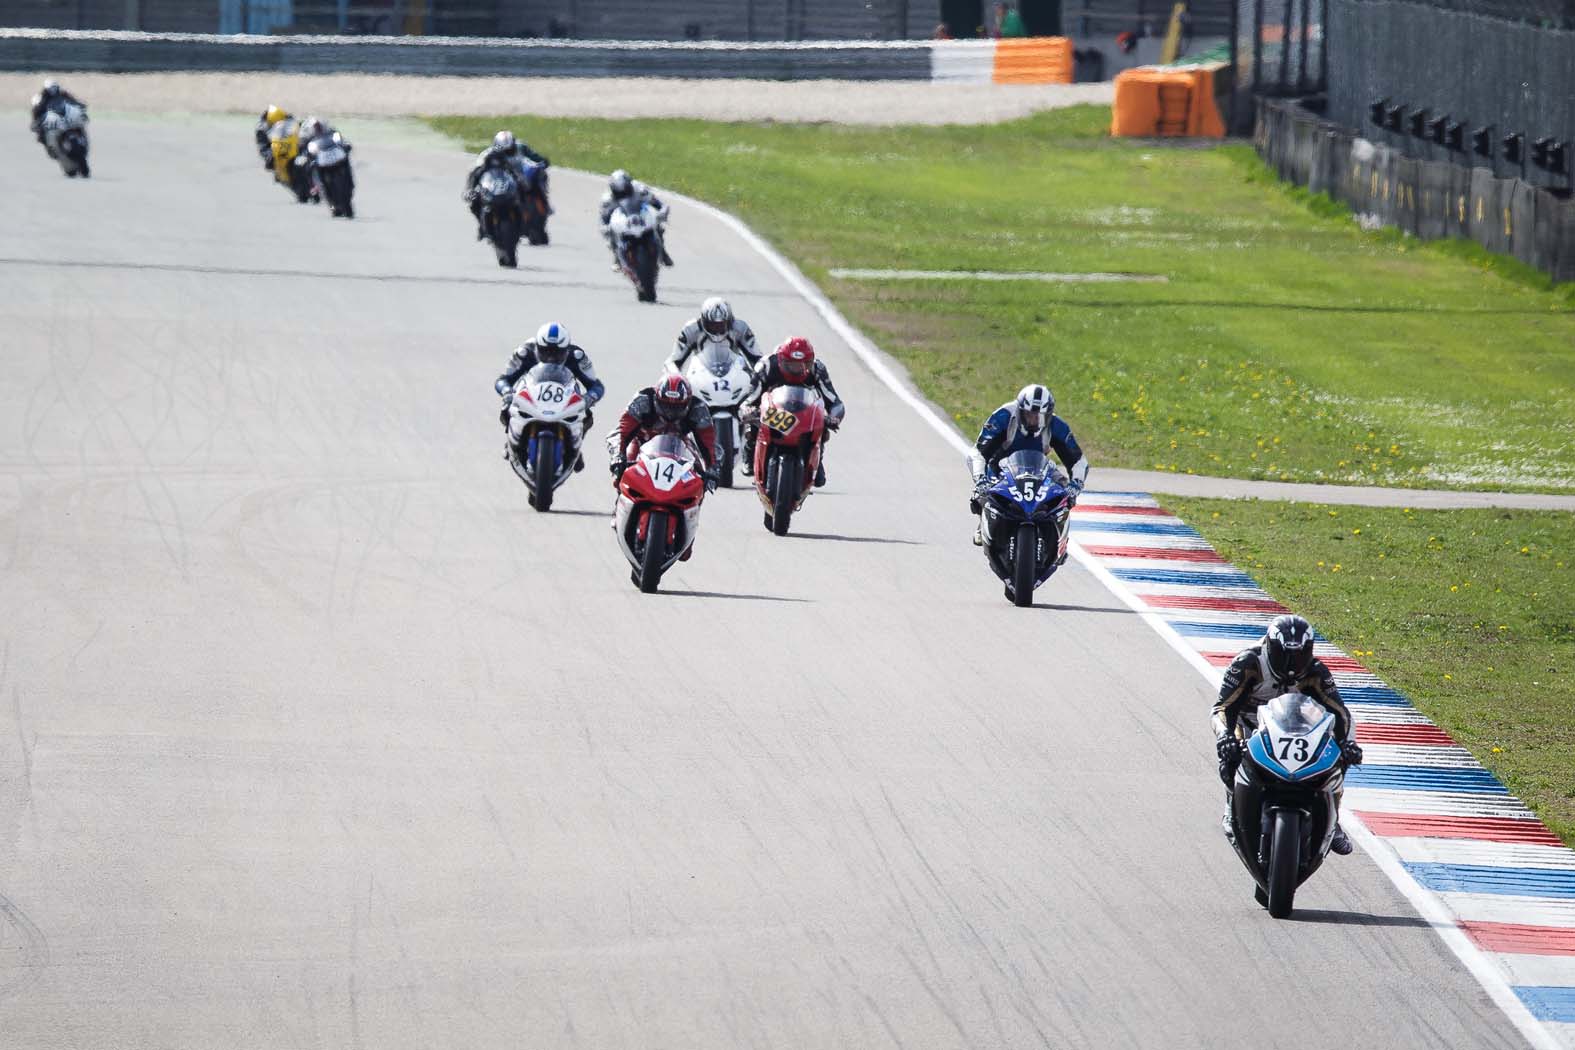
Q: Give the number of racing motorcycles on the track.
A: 12